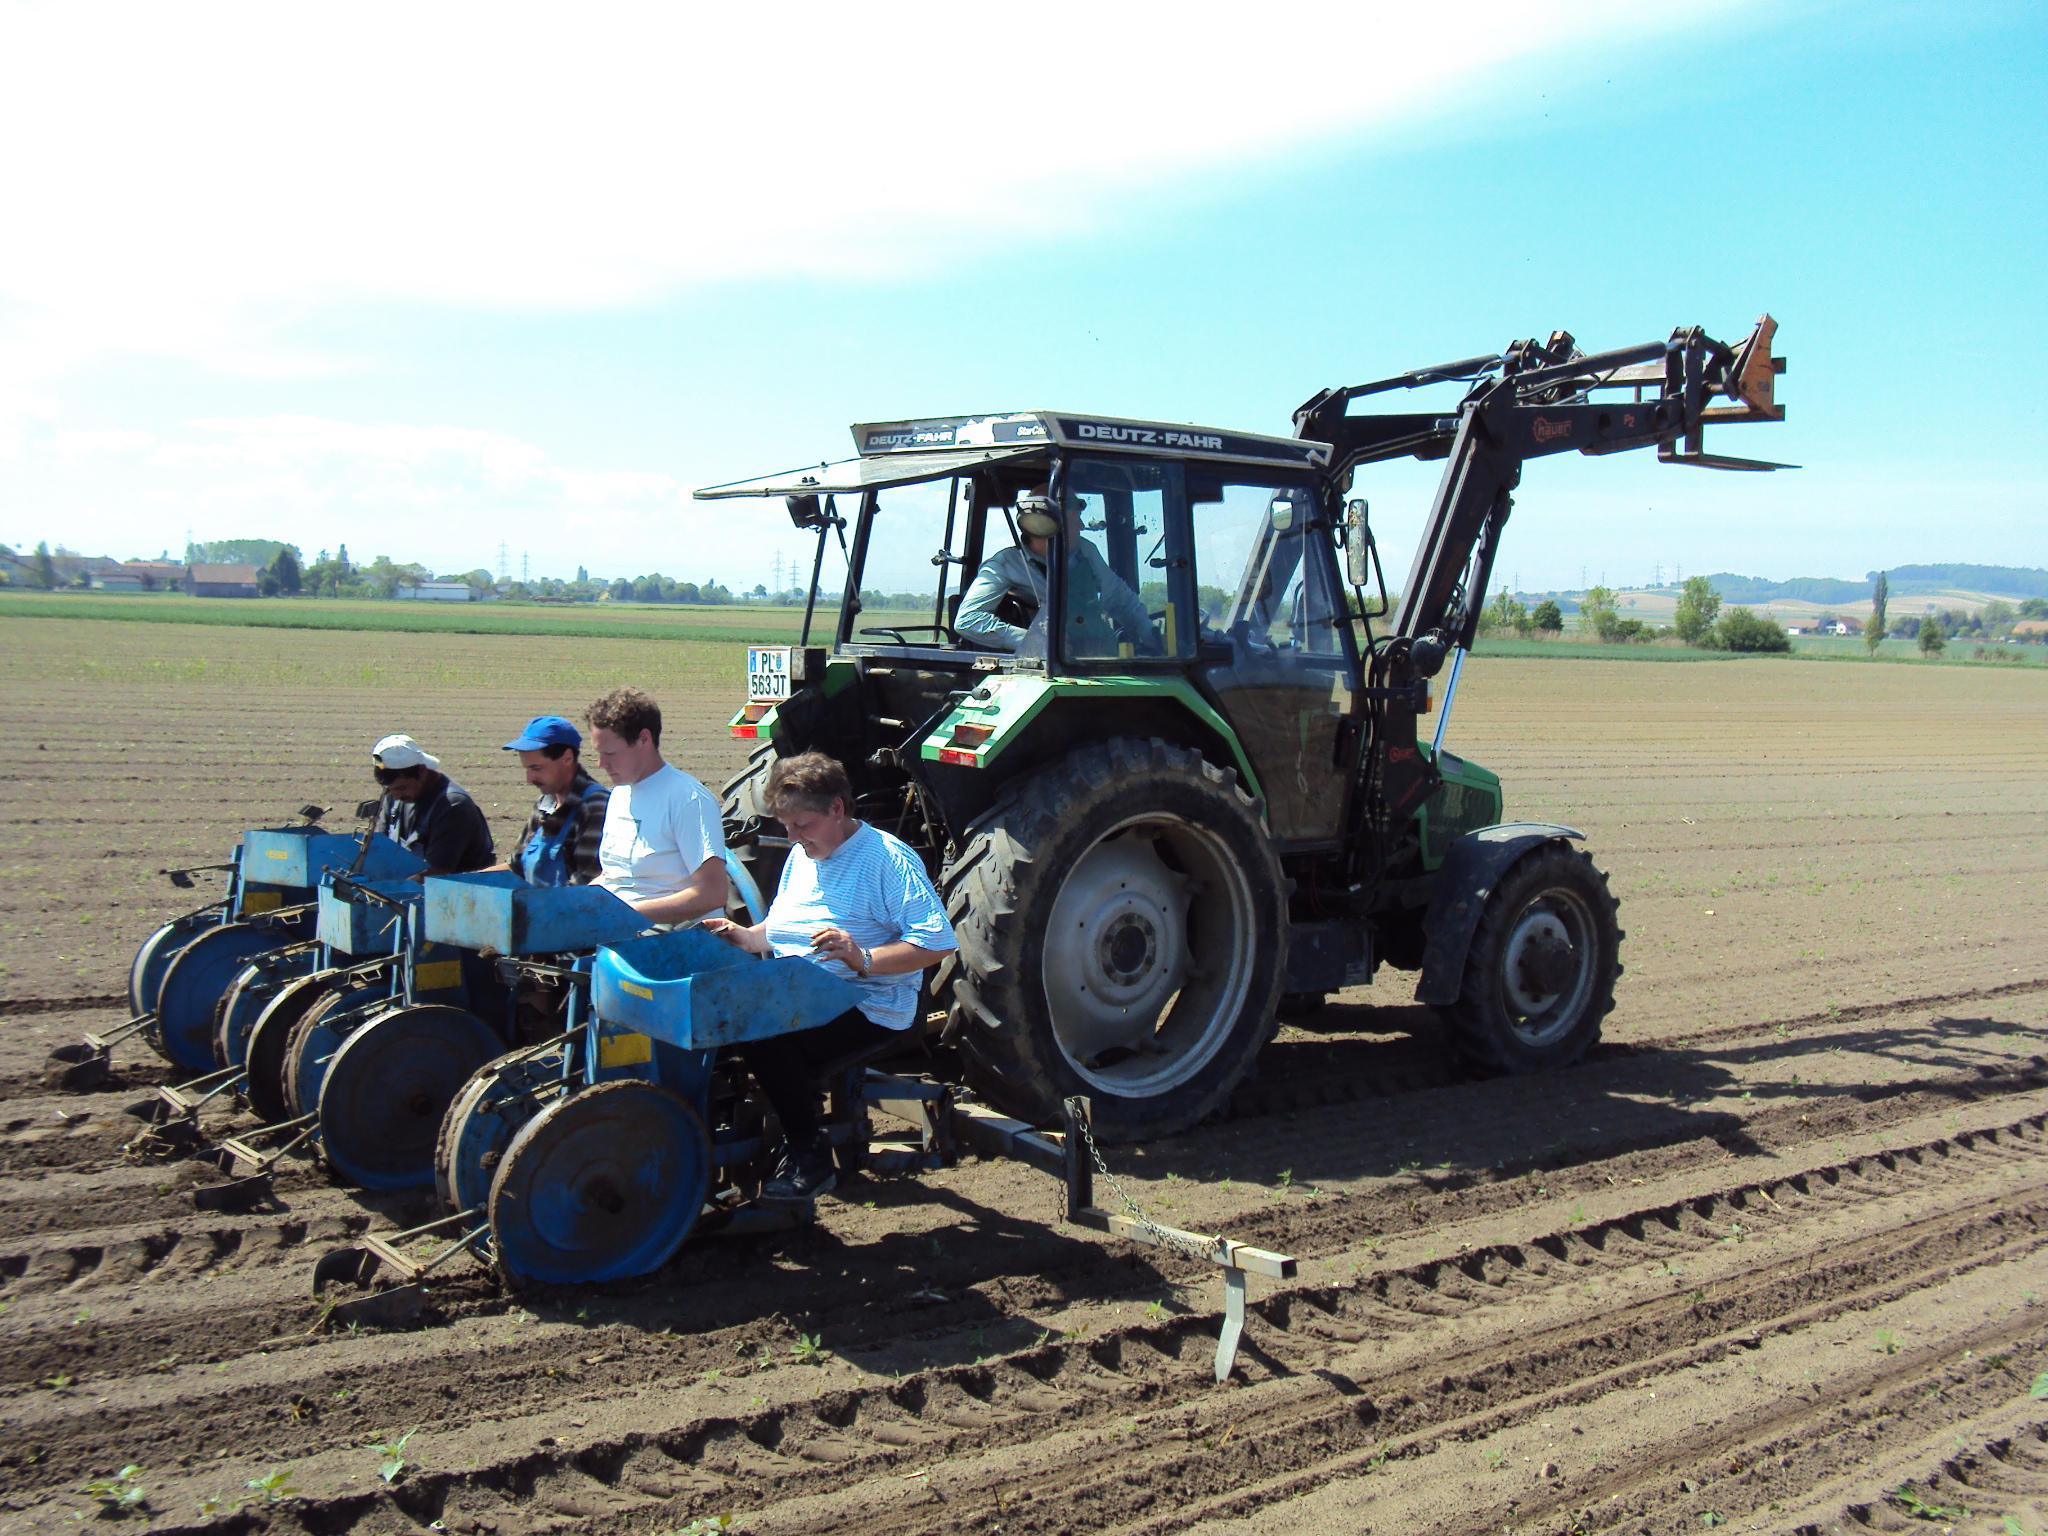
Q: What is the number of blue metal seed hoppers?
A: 4